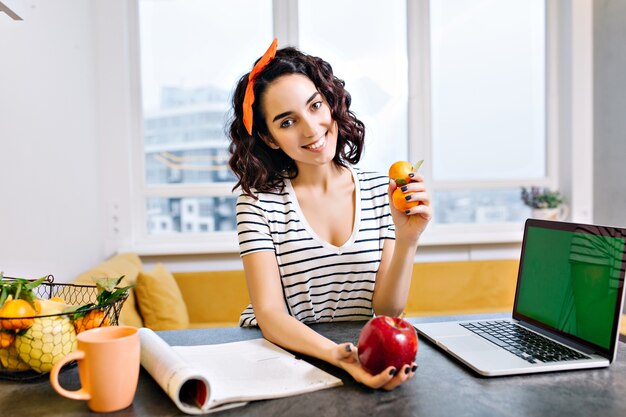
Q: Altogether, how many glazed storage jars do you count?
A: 0